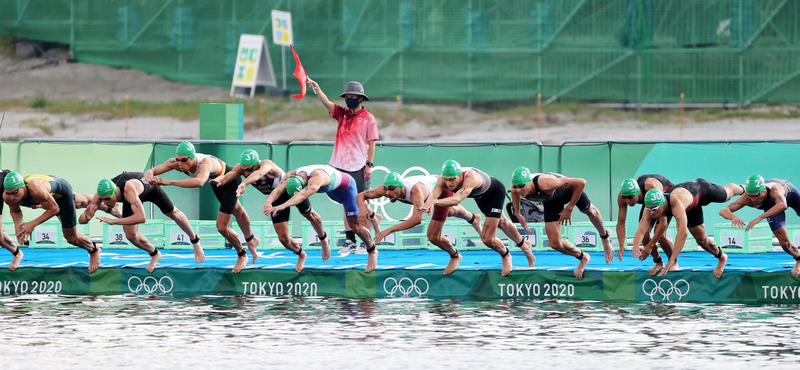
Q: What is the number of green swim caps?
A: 11